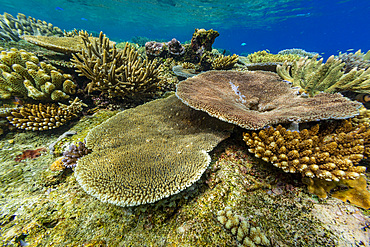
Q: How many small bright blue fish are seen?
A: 3